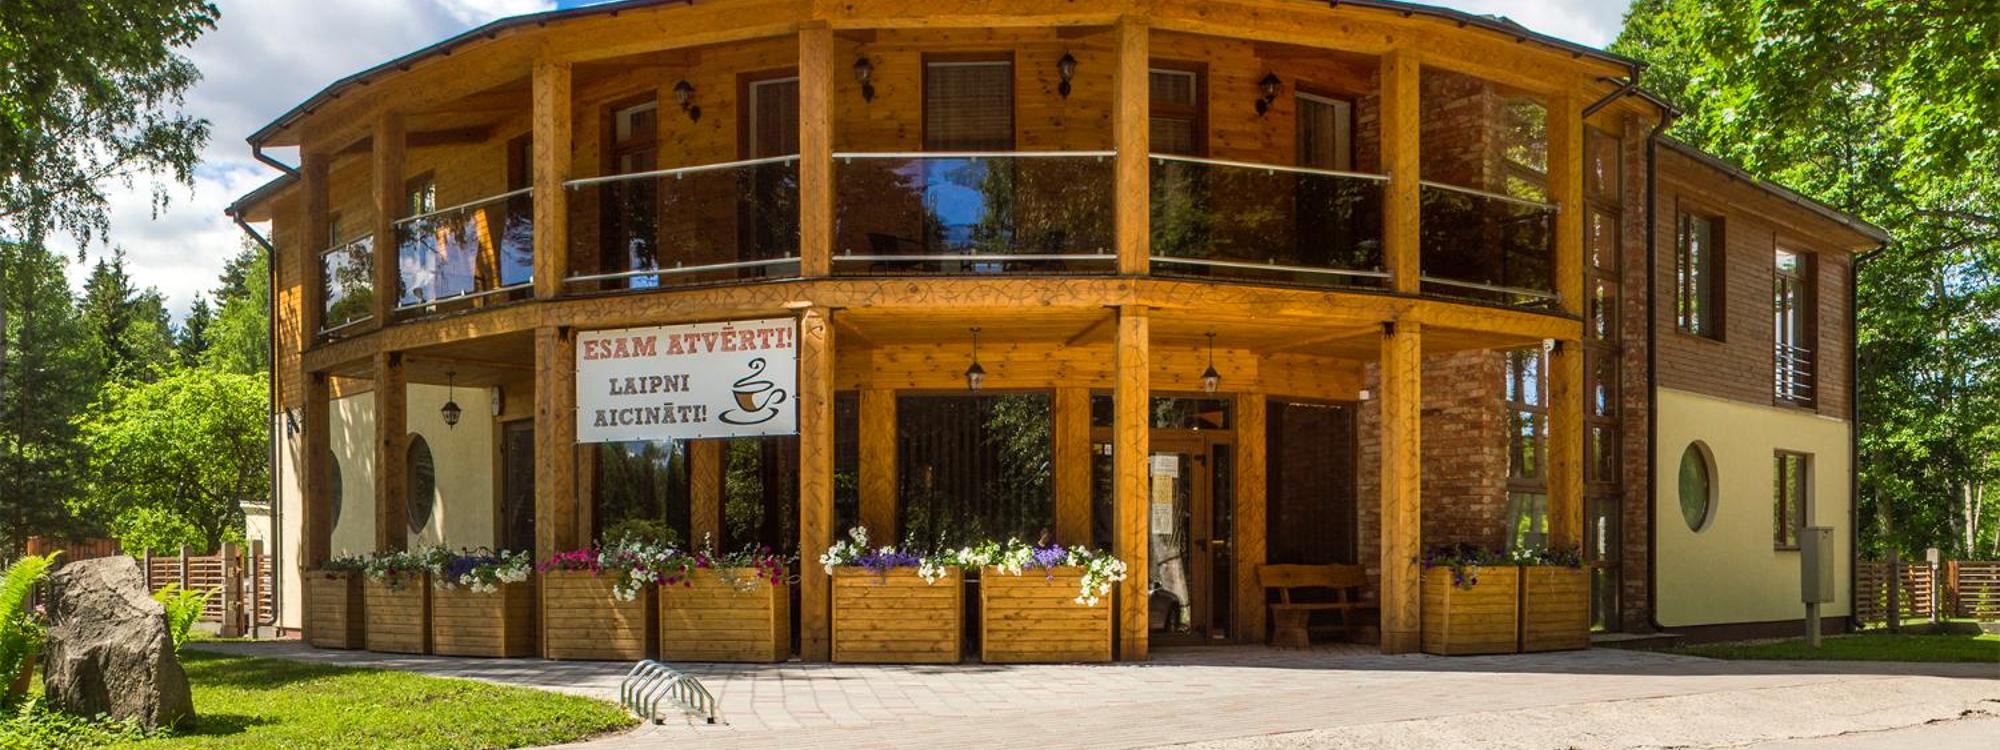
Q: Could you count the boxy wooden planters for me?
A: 9